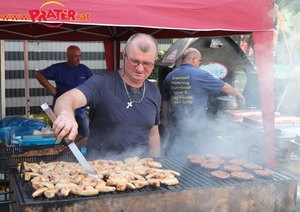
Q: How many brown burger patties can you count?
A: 12